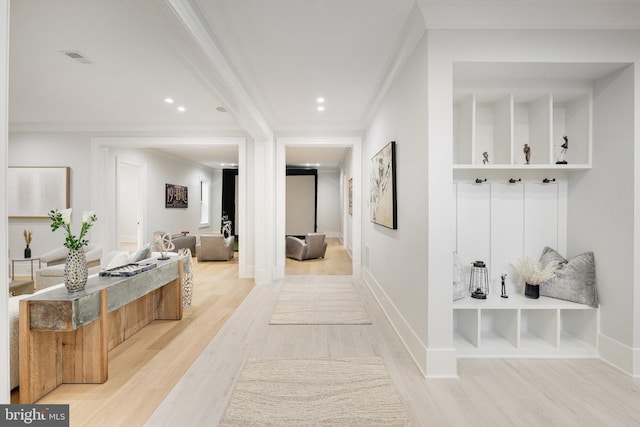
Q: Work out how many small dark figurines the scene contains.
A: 4